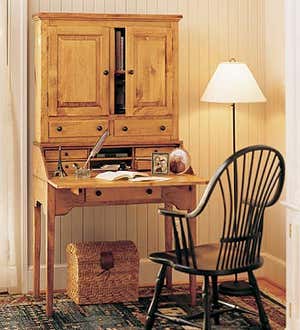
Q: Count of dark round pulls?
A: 11